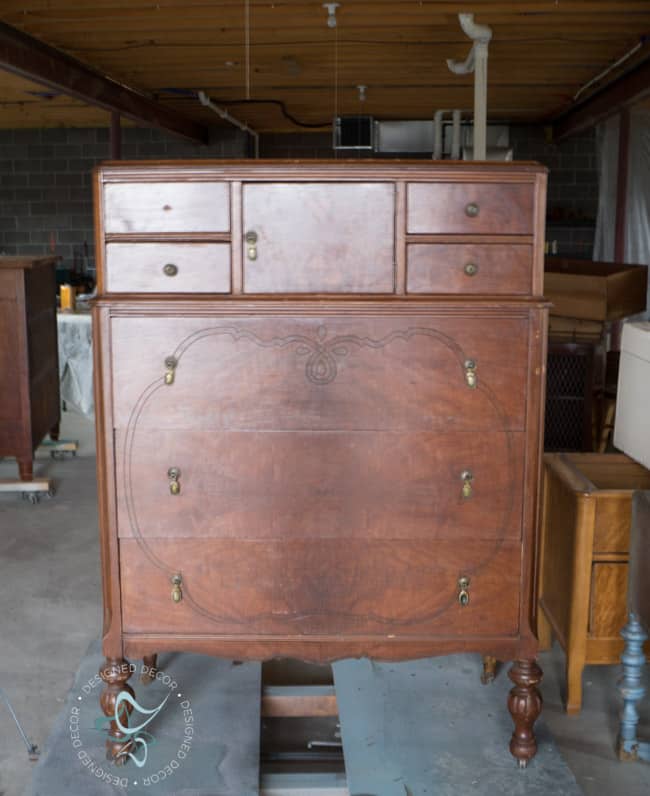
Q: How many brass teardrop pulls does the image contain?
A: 7